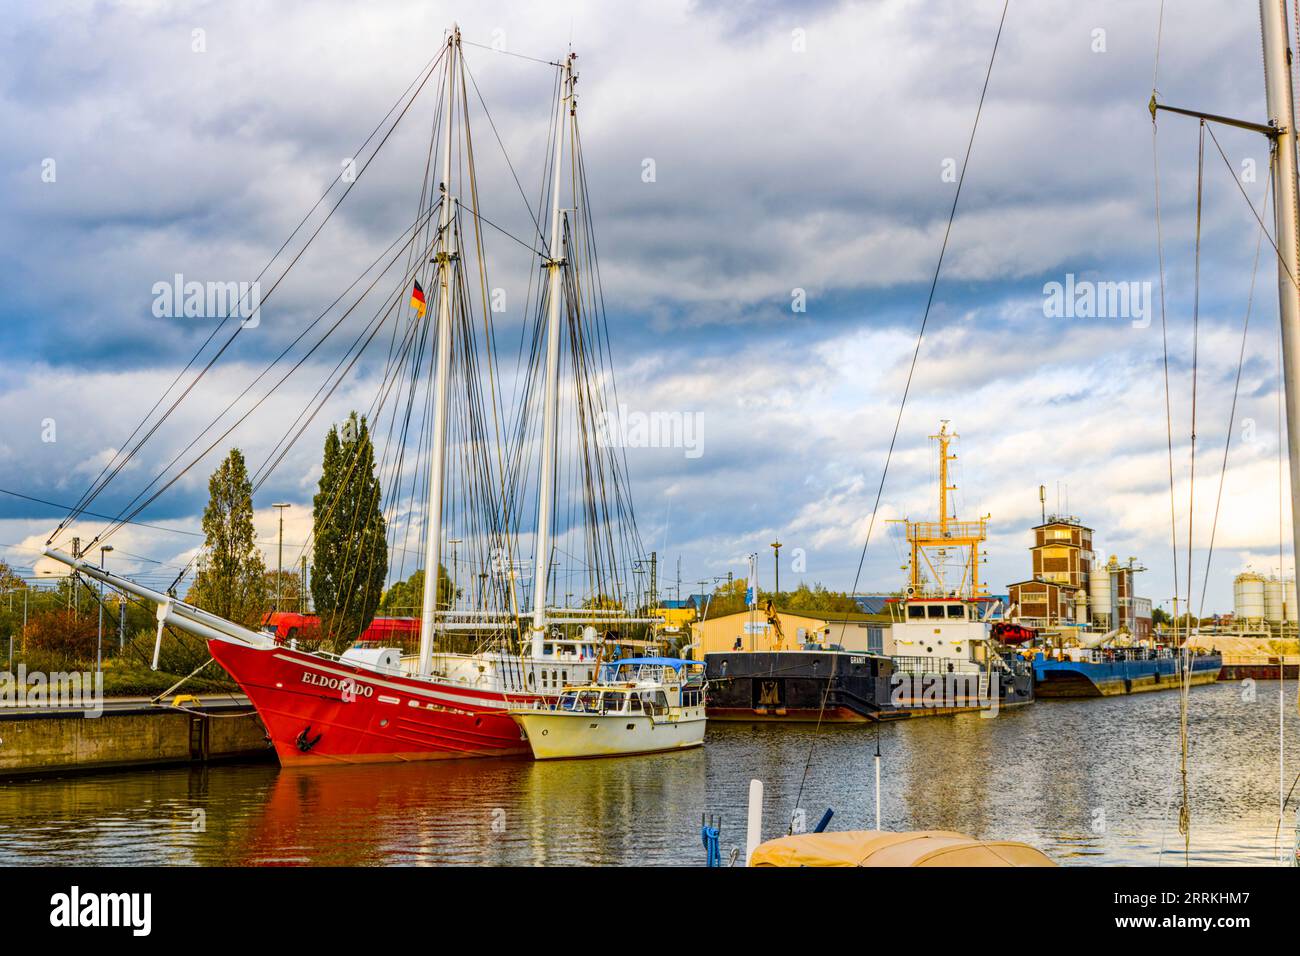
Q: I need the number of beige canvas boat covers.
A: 1